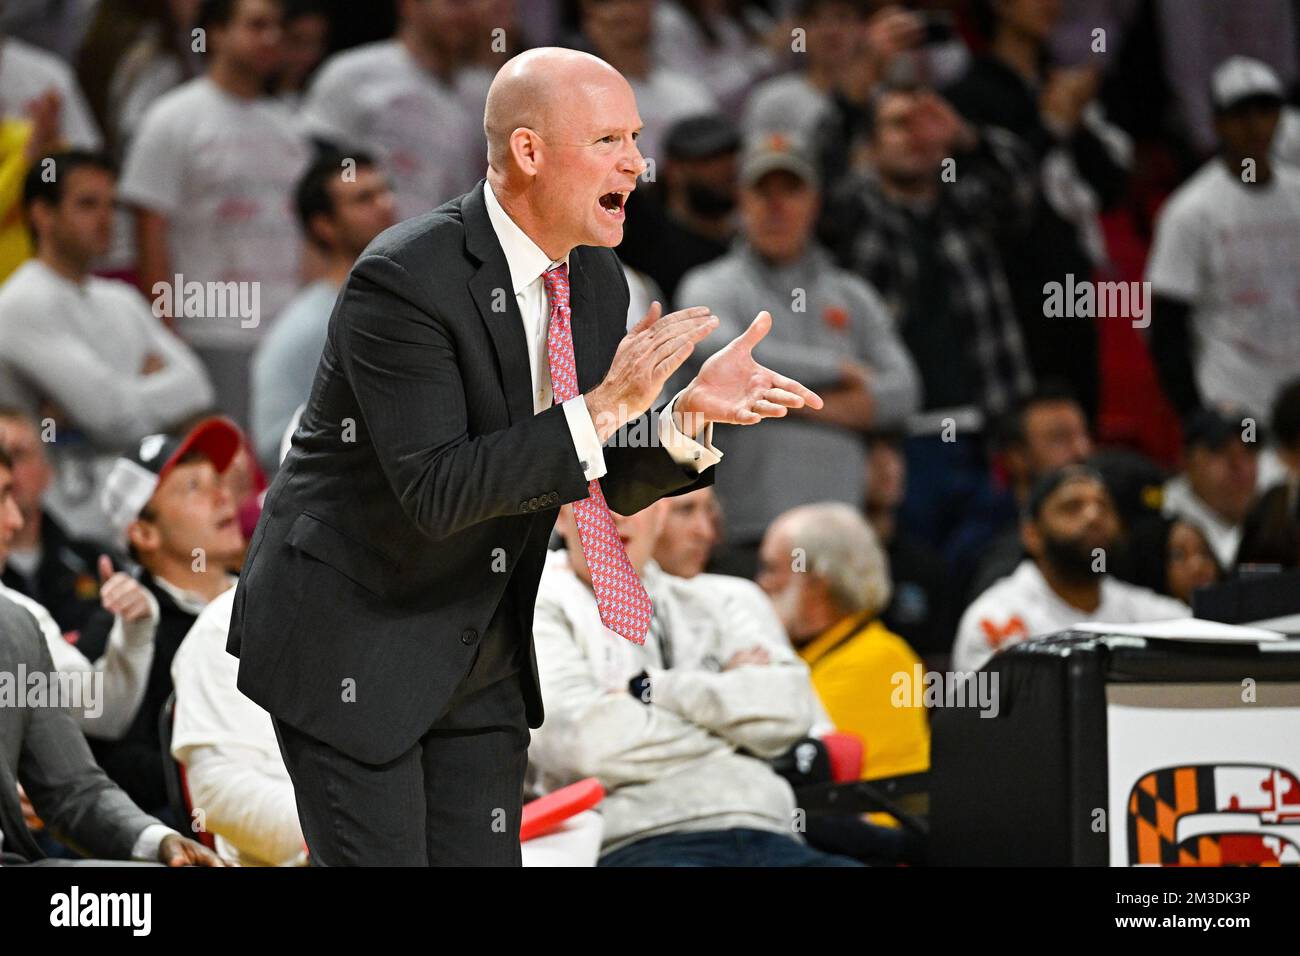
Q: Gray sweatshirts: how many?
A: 1